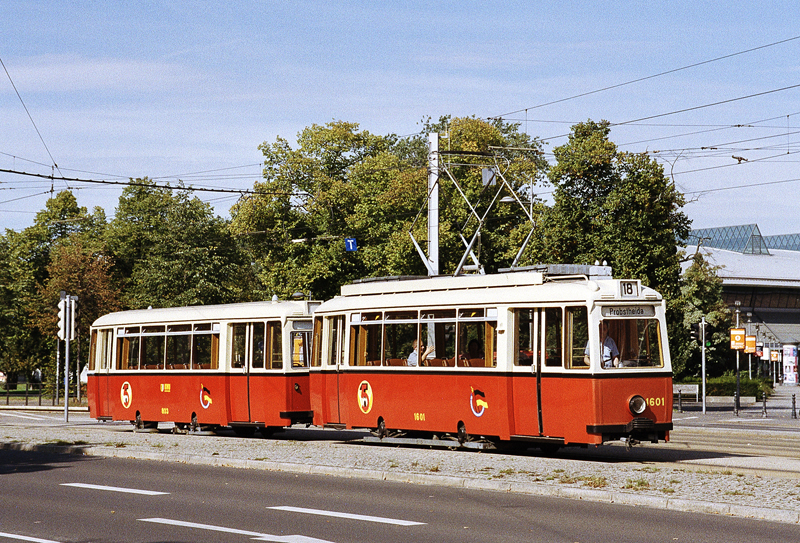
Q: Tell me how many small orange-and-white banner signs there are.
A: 3